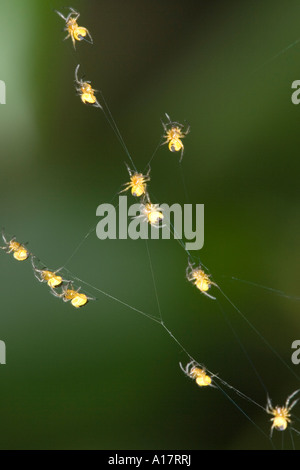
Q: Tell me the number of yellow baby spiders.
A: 11